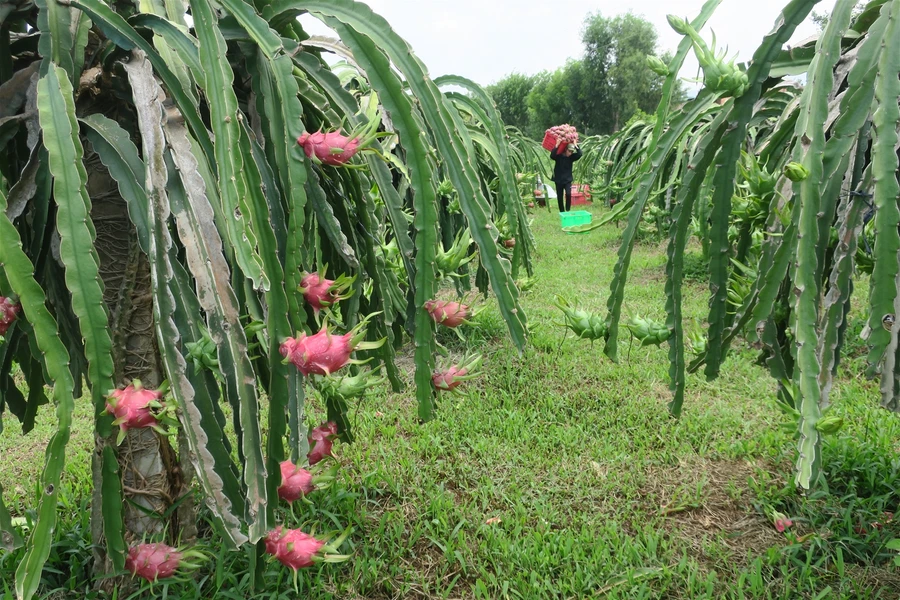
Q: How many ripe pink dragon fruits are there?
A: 11